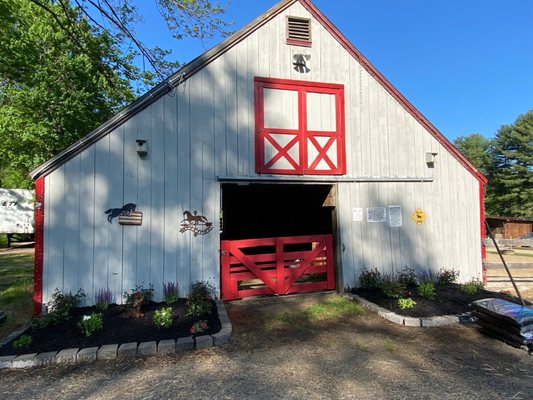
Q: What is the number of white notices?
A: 3